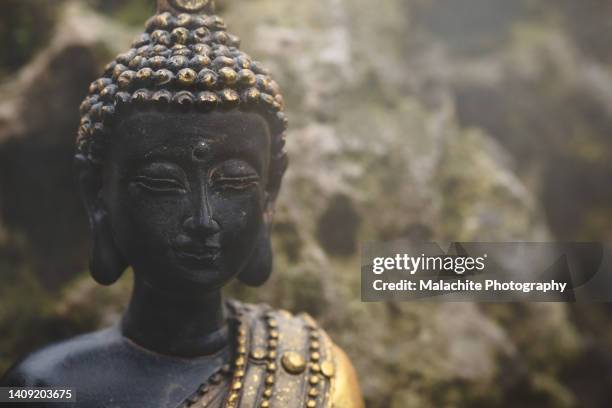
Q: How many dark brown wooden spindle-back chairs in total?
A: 0